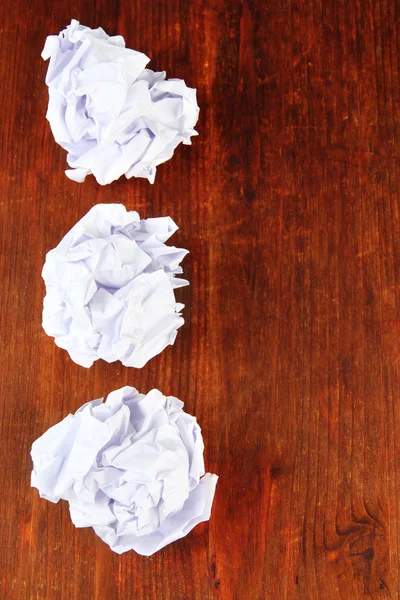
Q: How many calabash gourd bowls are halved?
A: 0